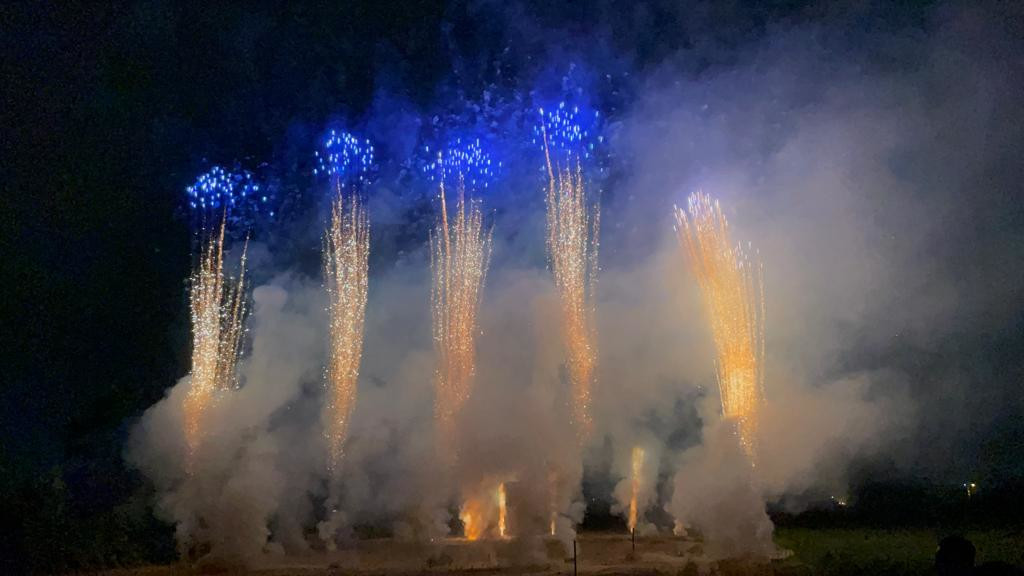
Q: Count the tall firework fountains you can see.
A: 5